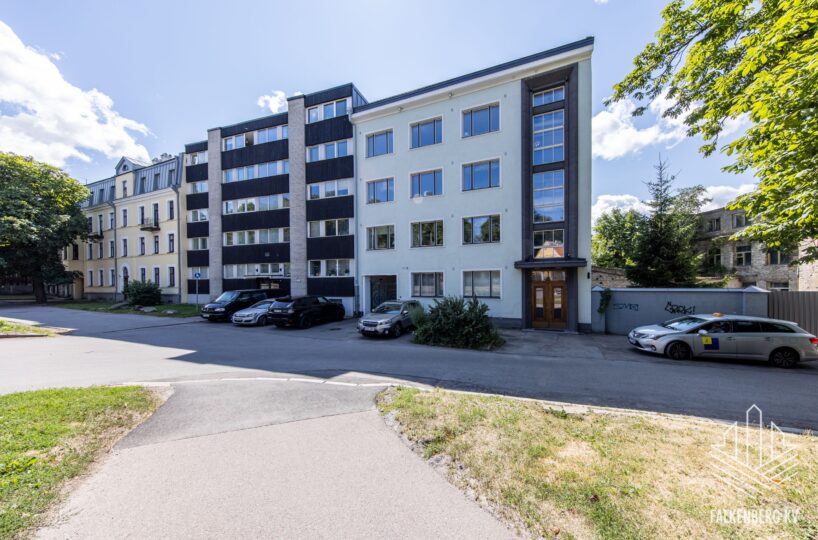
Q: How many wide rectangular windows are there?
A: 11